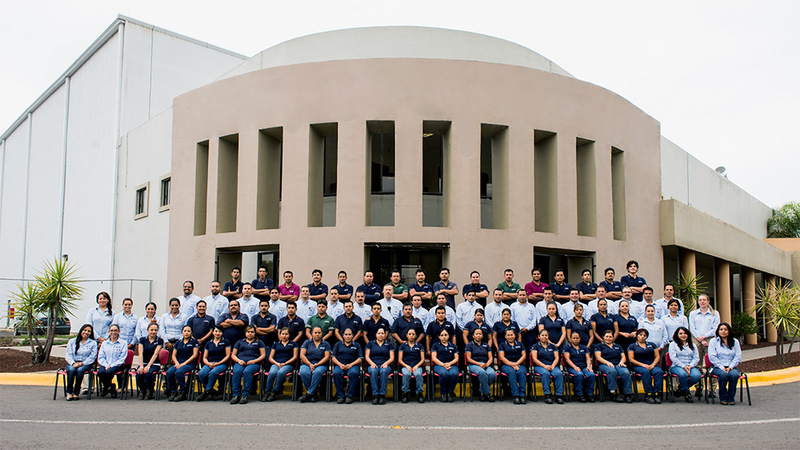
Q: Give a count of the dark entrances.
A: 3